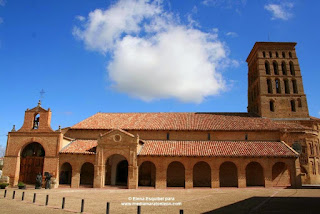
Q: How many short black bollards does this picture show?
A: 10